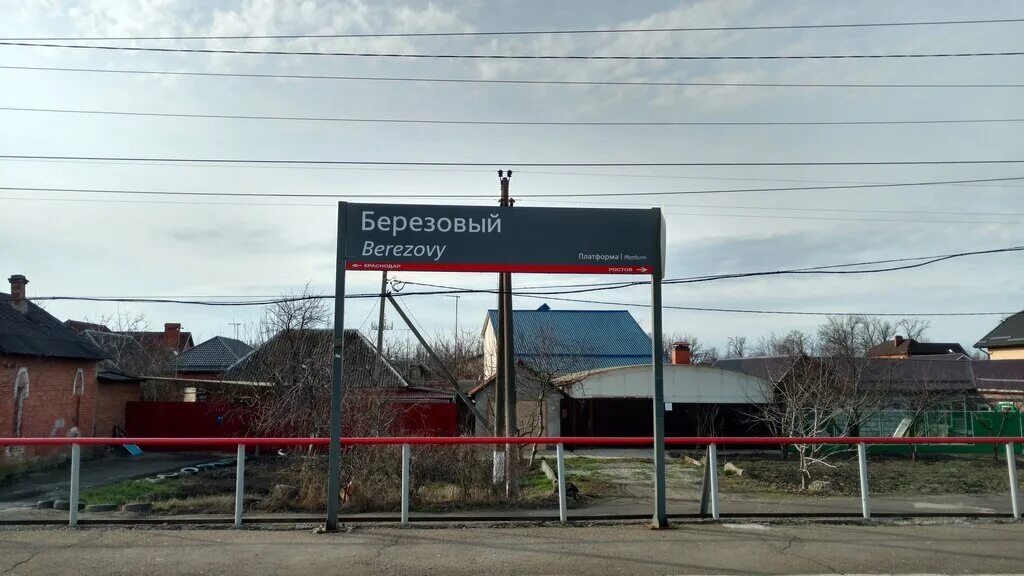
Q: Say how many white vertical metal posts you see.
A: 7